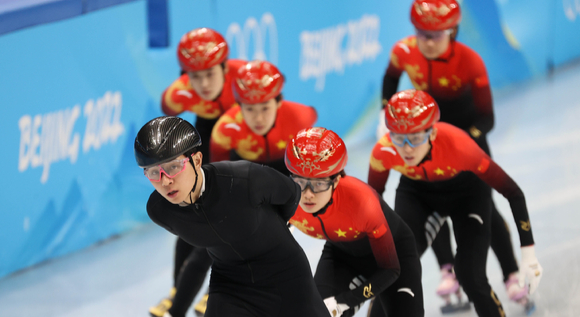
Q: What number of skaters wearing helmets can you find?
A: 6